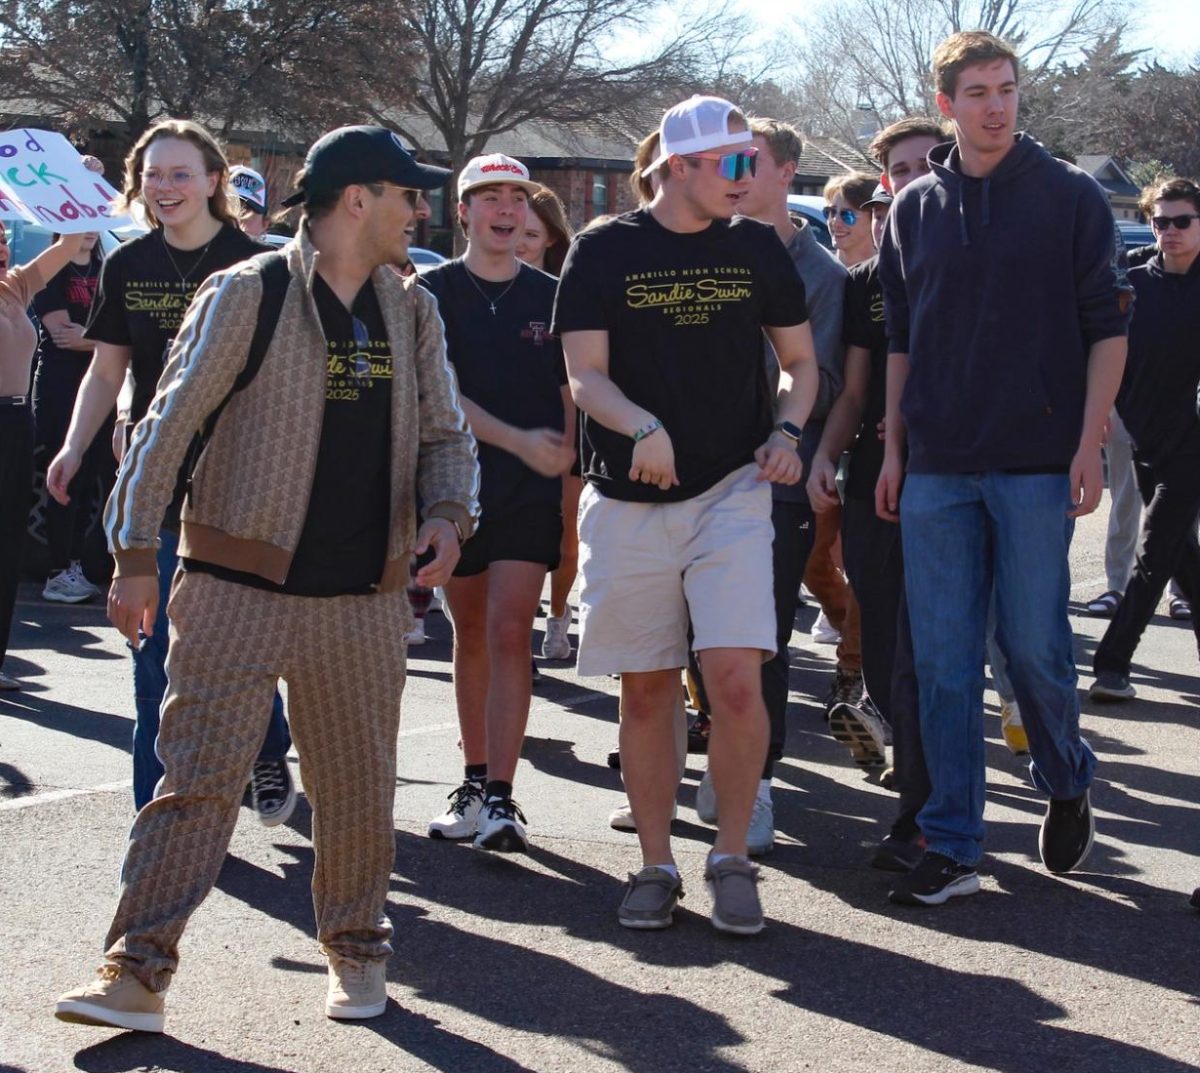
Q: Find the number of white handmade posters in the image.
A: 1